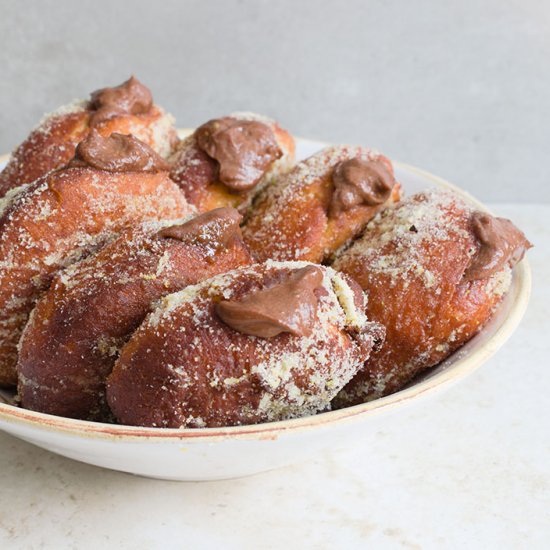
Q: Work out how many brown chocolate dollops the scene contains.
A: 7